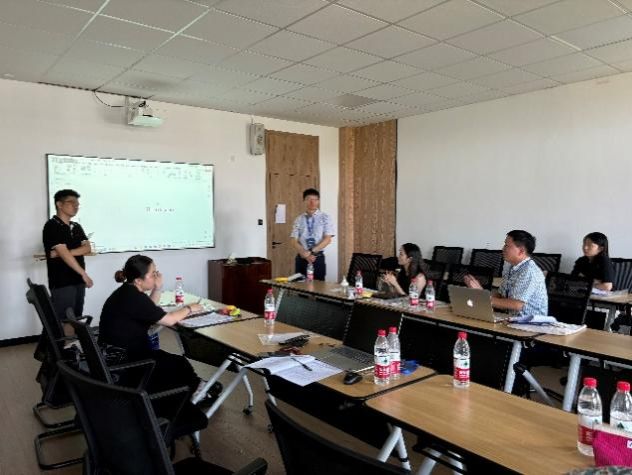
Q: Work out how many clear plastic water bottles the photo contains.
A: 11